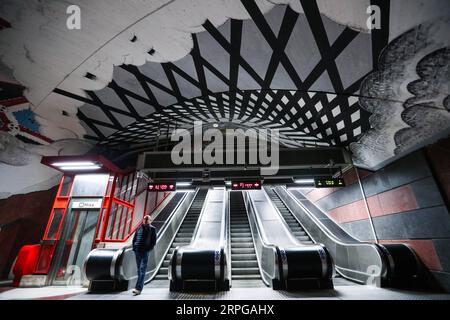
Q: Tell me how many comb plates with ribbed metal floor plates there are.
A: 3